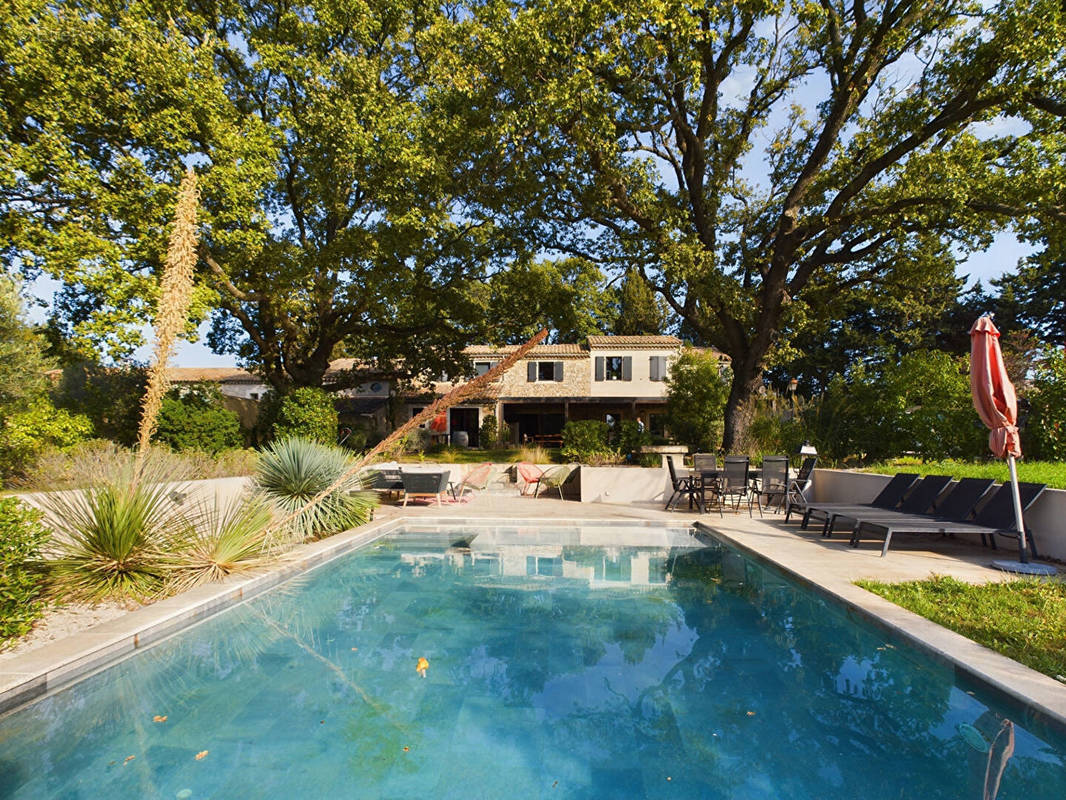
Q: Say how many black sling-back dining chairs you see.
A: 5